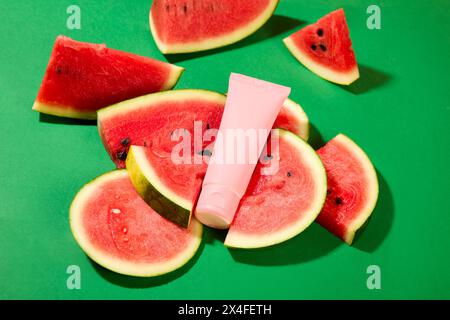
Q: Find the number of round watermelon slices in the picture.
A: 1